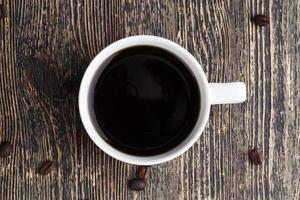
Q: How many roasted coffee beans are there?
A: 7